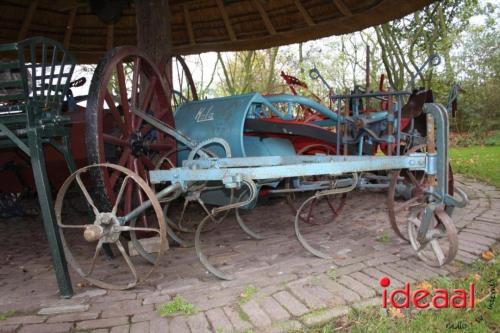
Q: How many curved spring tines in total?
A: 5